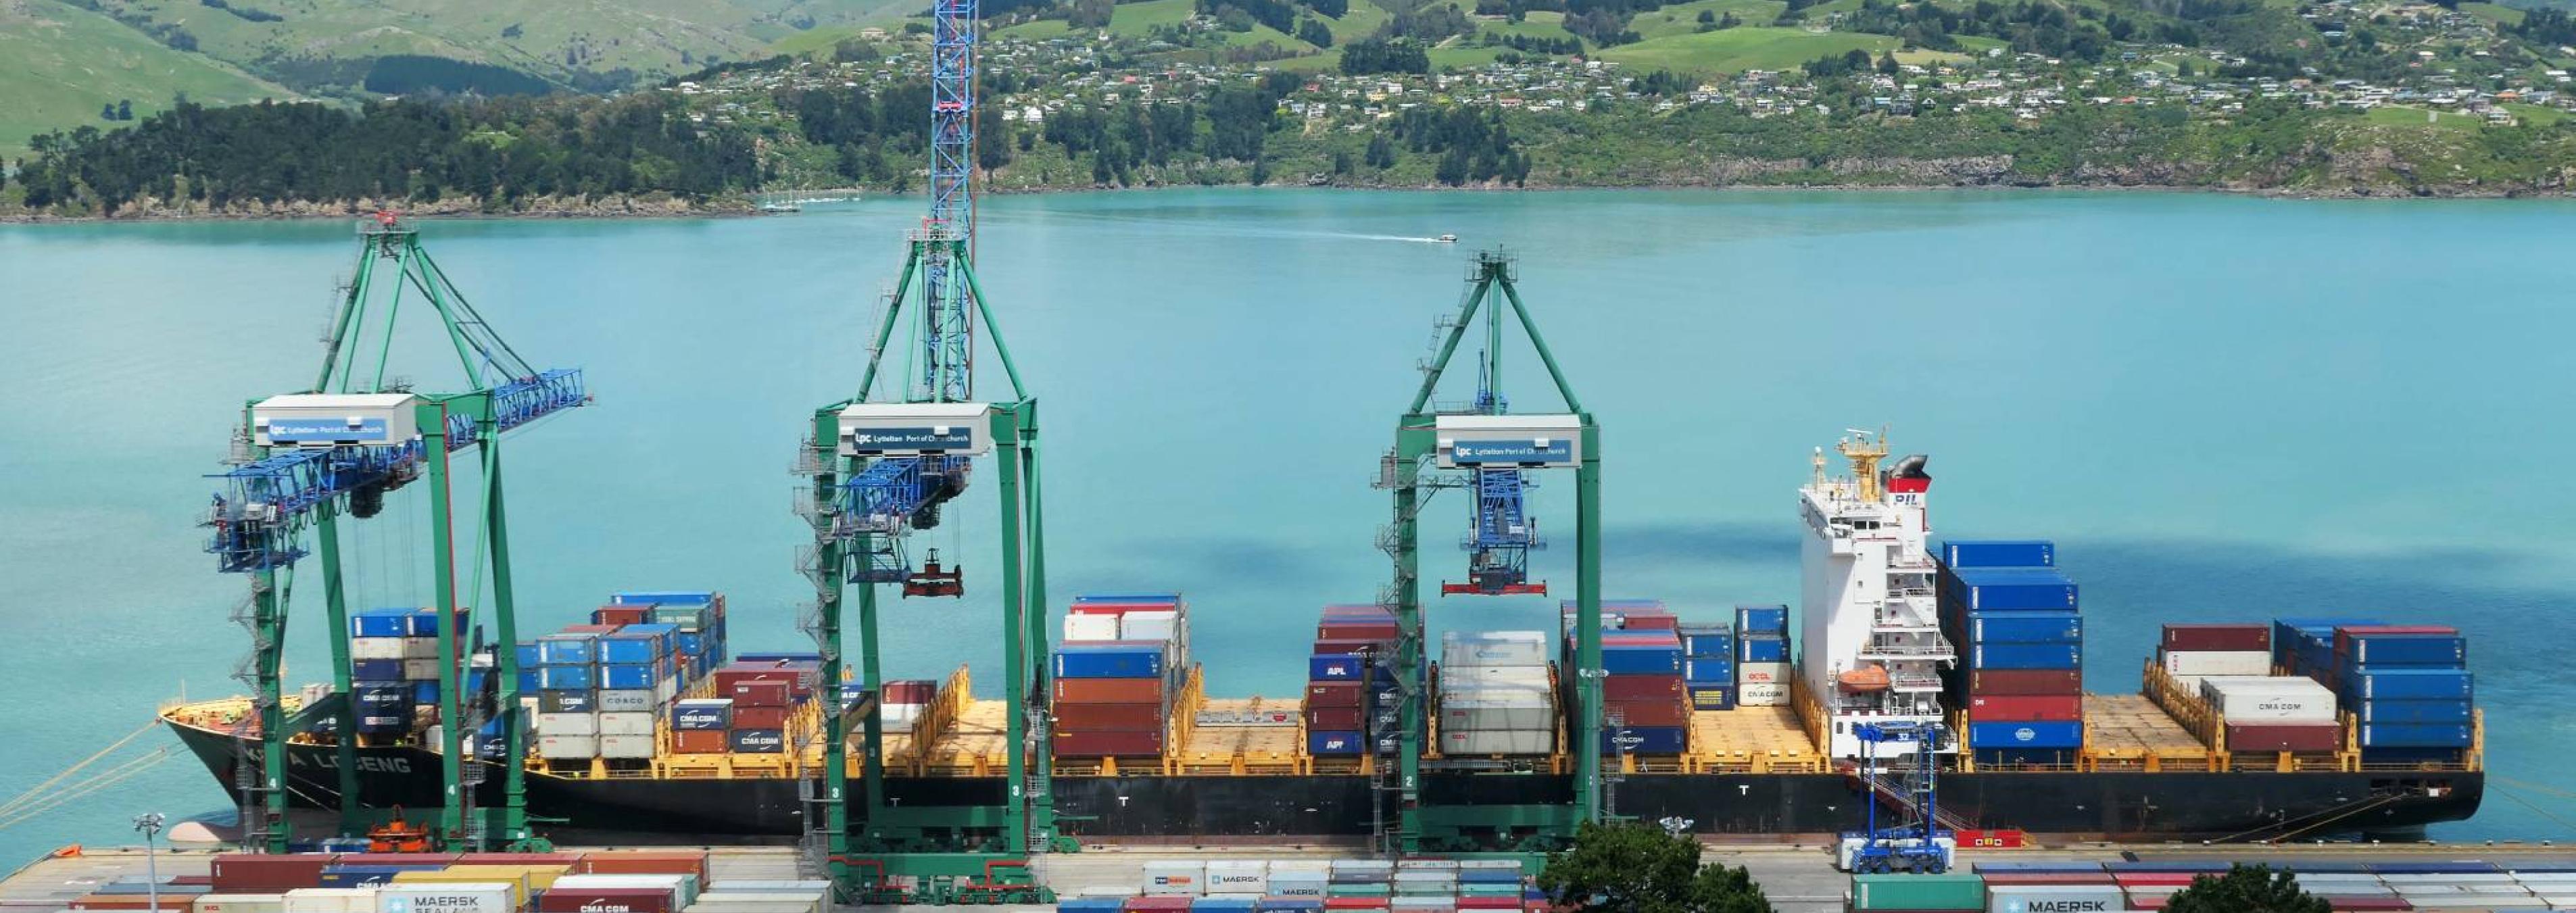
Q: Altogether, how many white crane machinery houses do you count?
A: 3